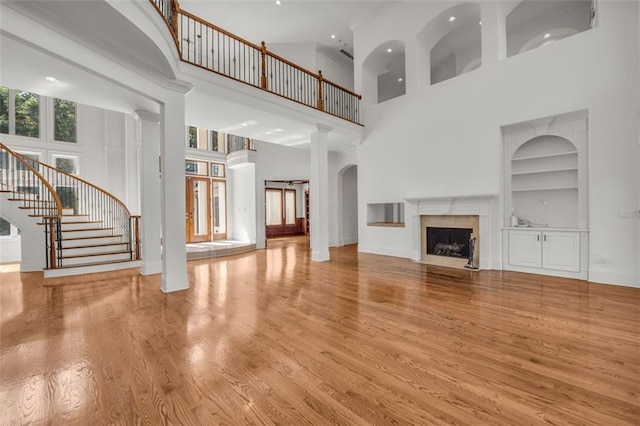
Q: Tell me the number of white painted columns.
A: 3